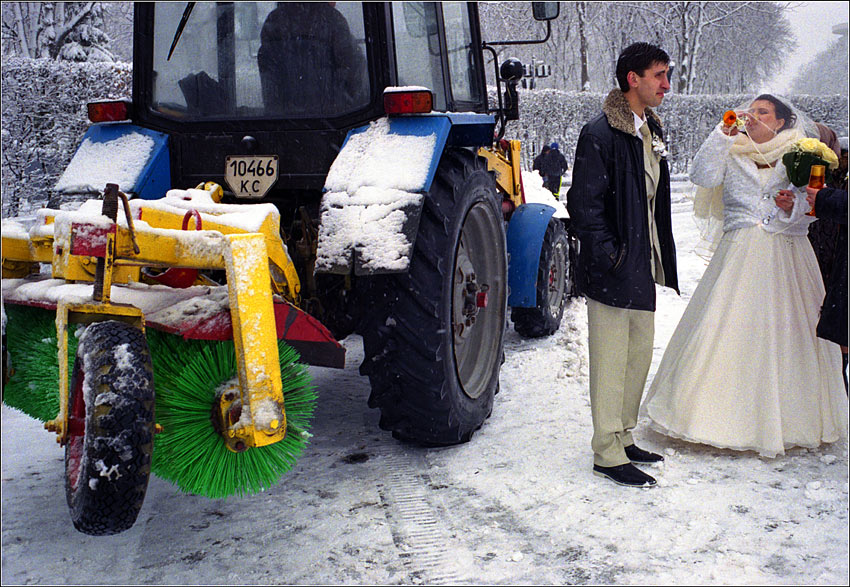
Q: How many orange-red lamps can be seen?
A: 2